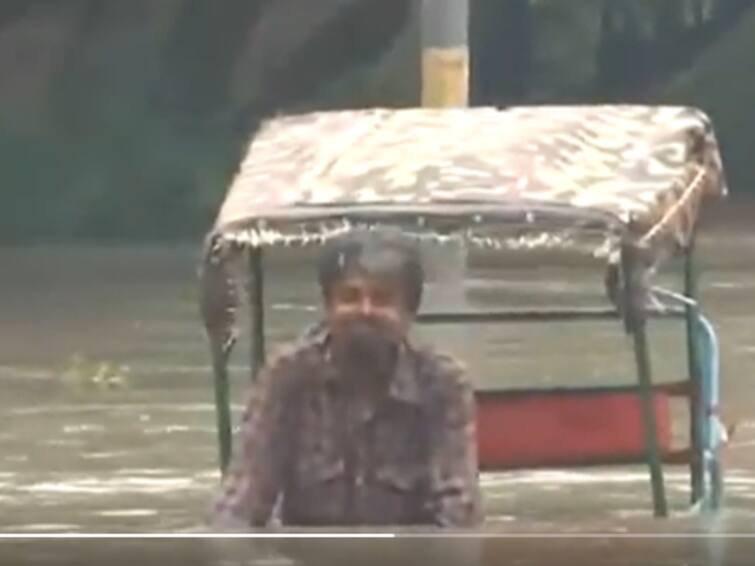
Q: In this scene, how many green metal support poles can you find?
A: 4